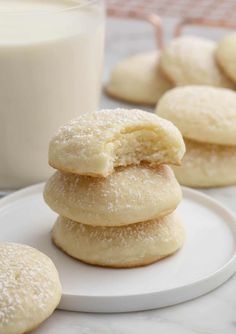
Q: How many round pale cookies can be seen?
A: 9